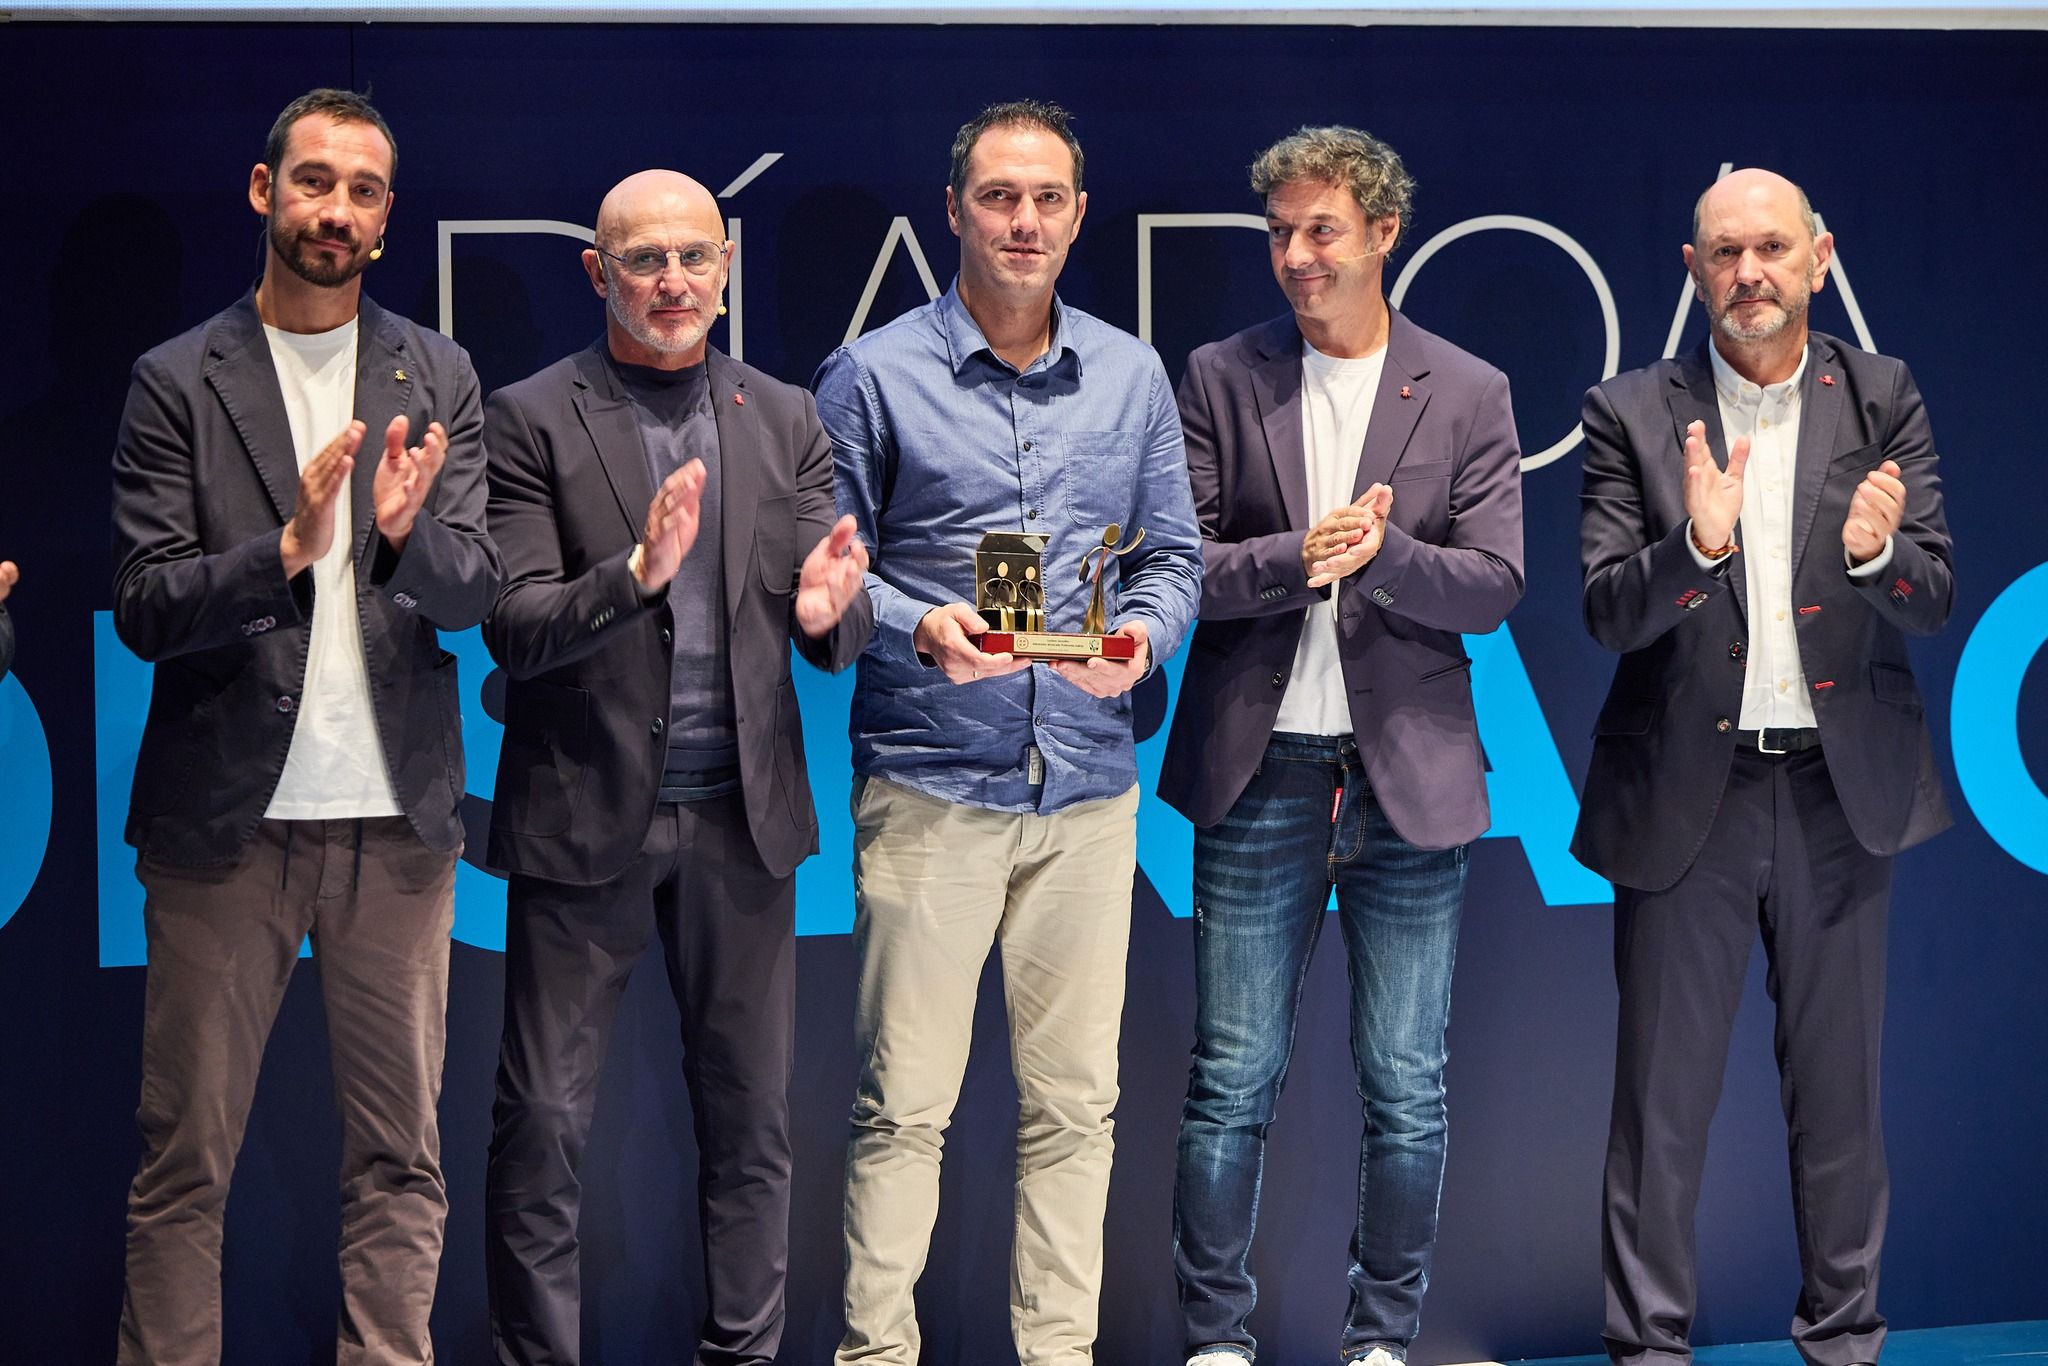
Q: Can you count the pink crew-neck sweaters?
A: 0